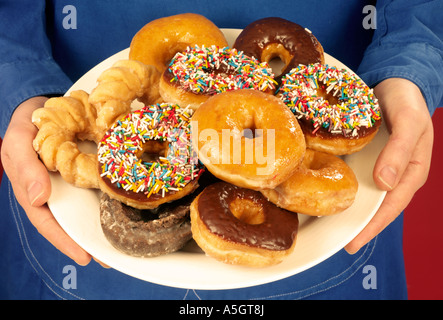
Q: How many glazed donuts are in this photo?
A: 3